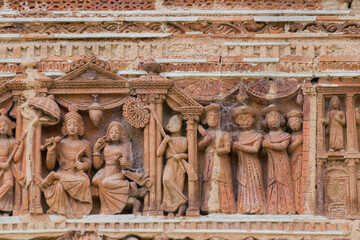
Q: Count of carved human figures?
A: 9